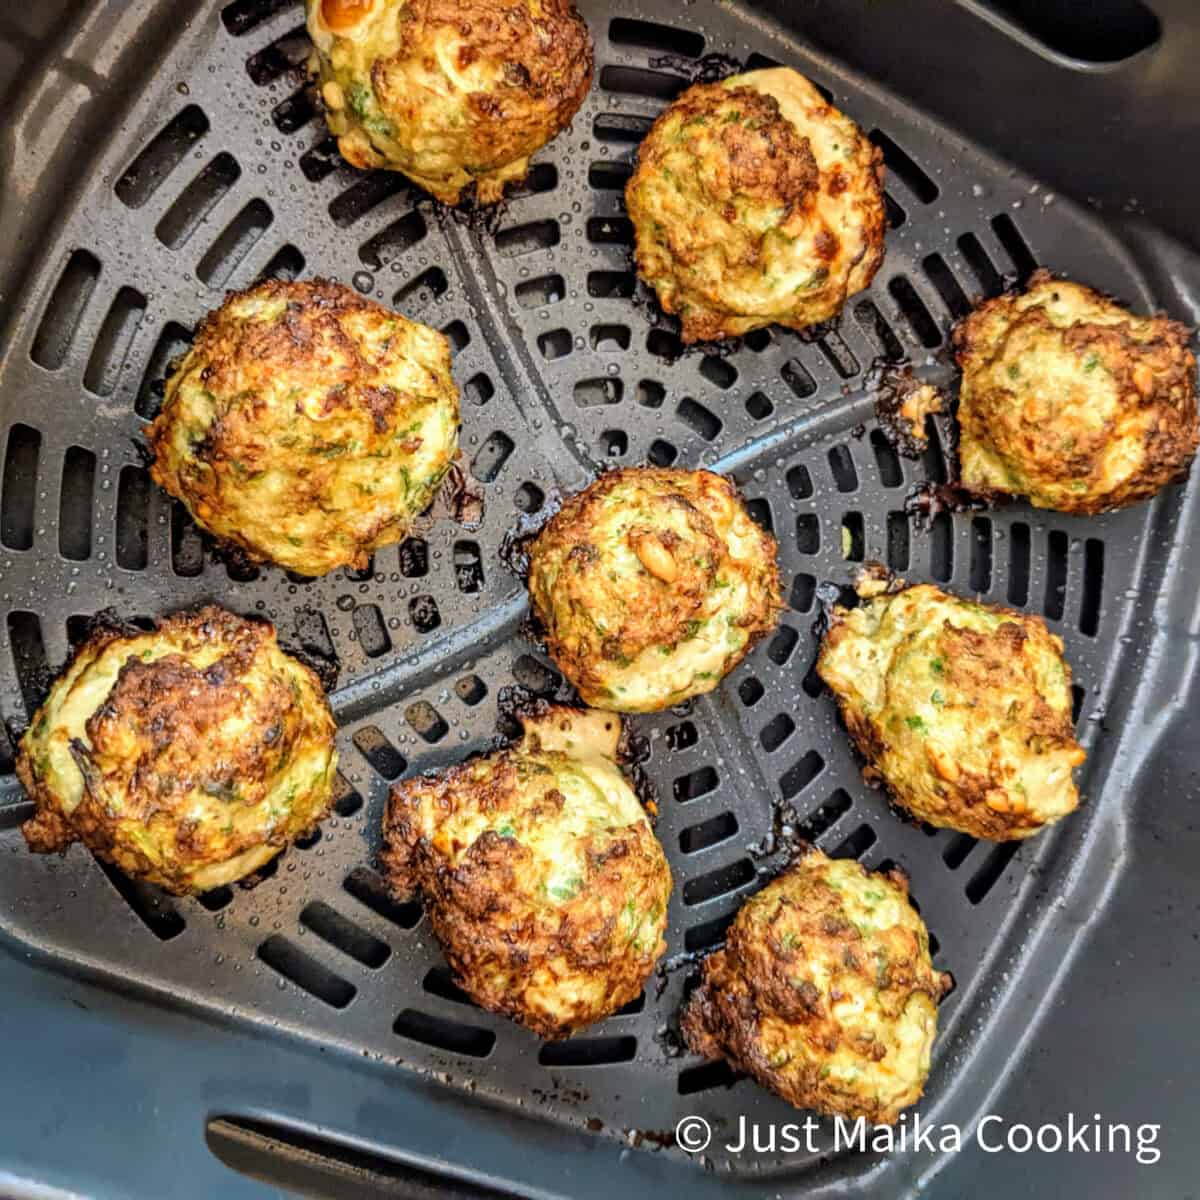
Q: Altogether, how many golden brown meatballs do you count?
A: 9